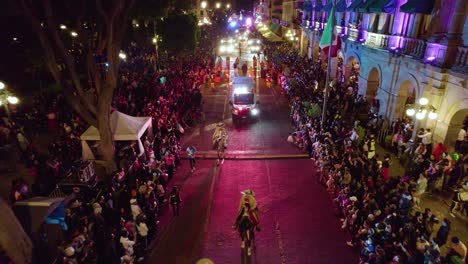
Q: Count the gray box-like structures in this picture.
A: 1